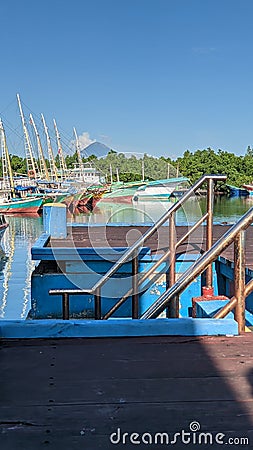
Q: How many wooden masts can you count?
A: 6